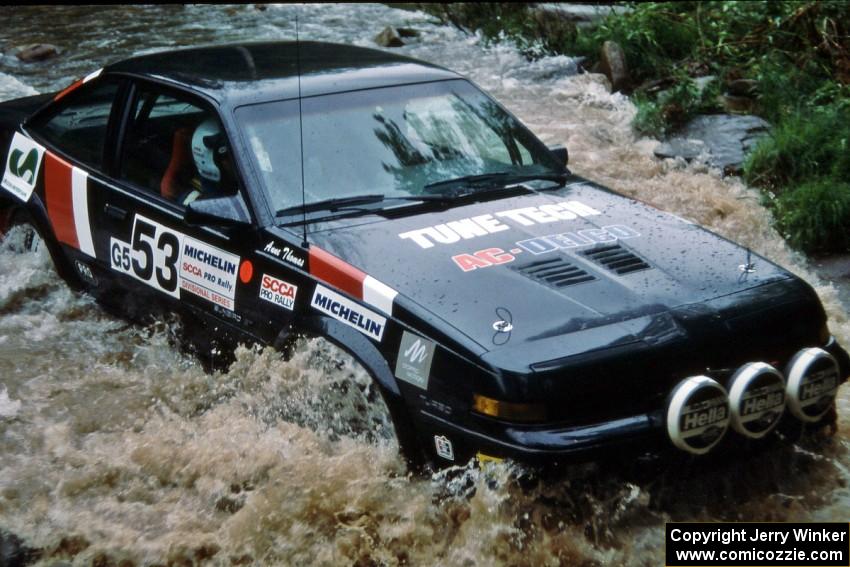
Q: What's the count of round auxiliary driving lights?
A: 3